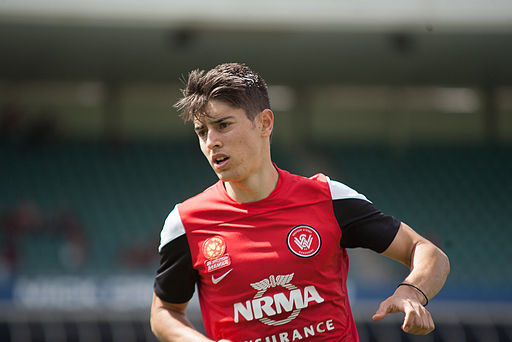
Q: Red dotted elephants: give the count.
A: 0